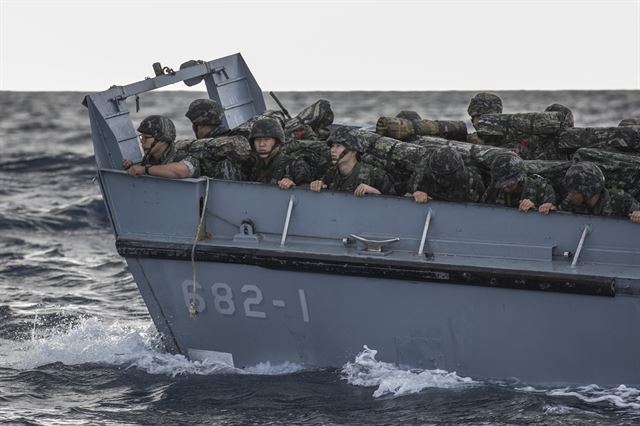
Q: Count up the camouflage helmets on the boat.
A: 11